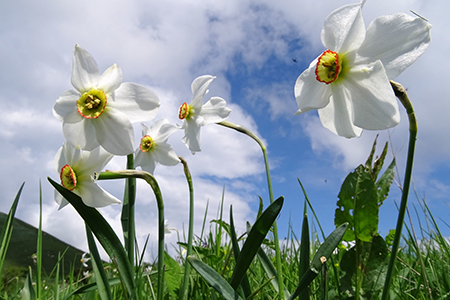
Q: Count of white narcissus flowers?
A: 5